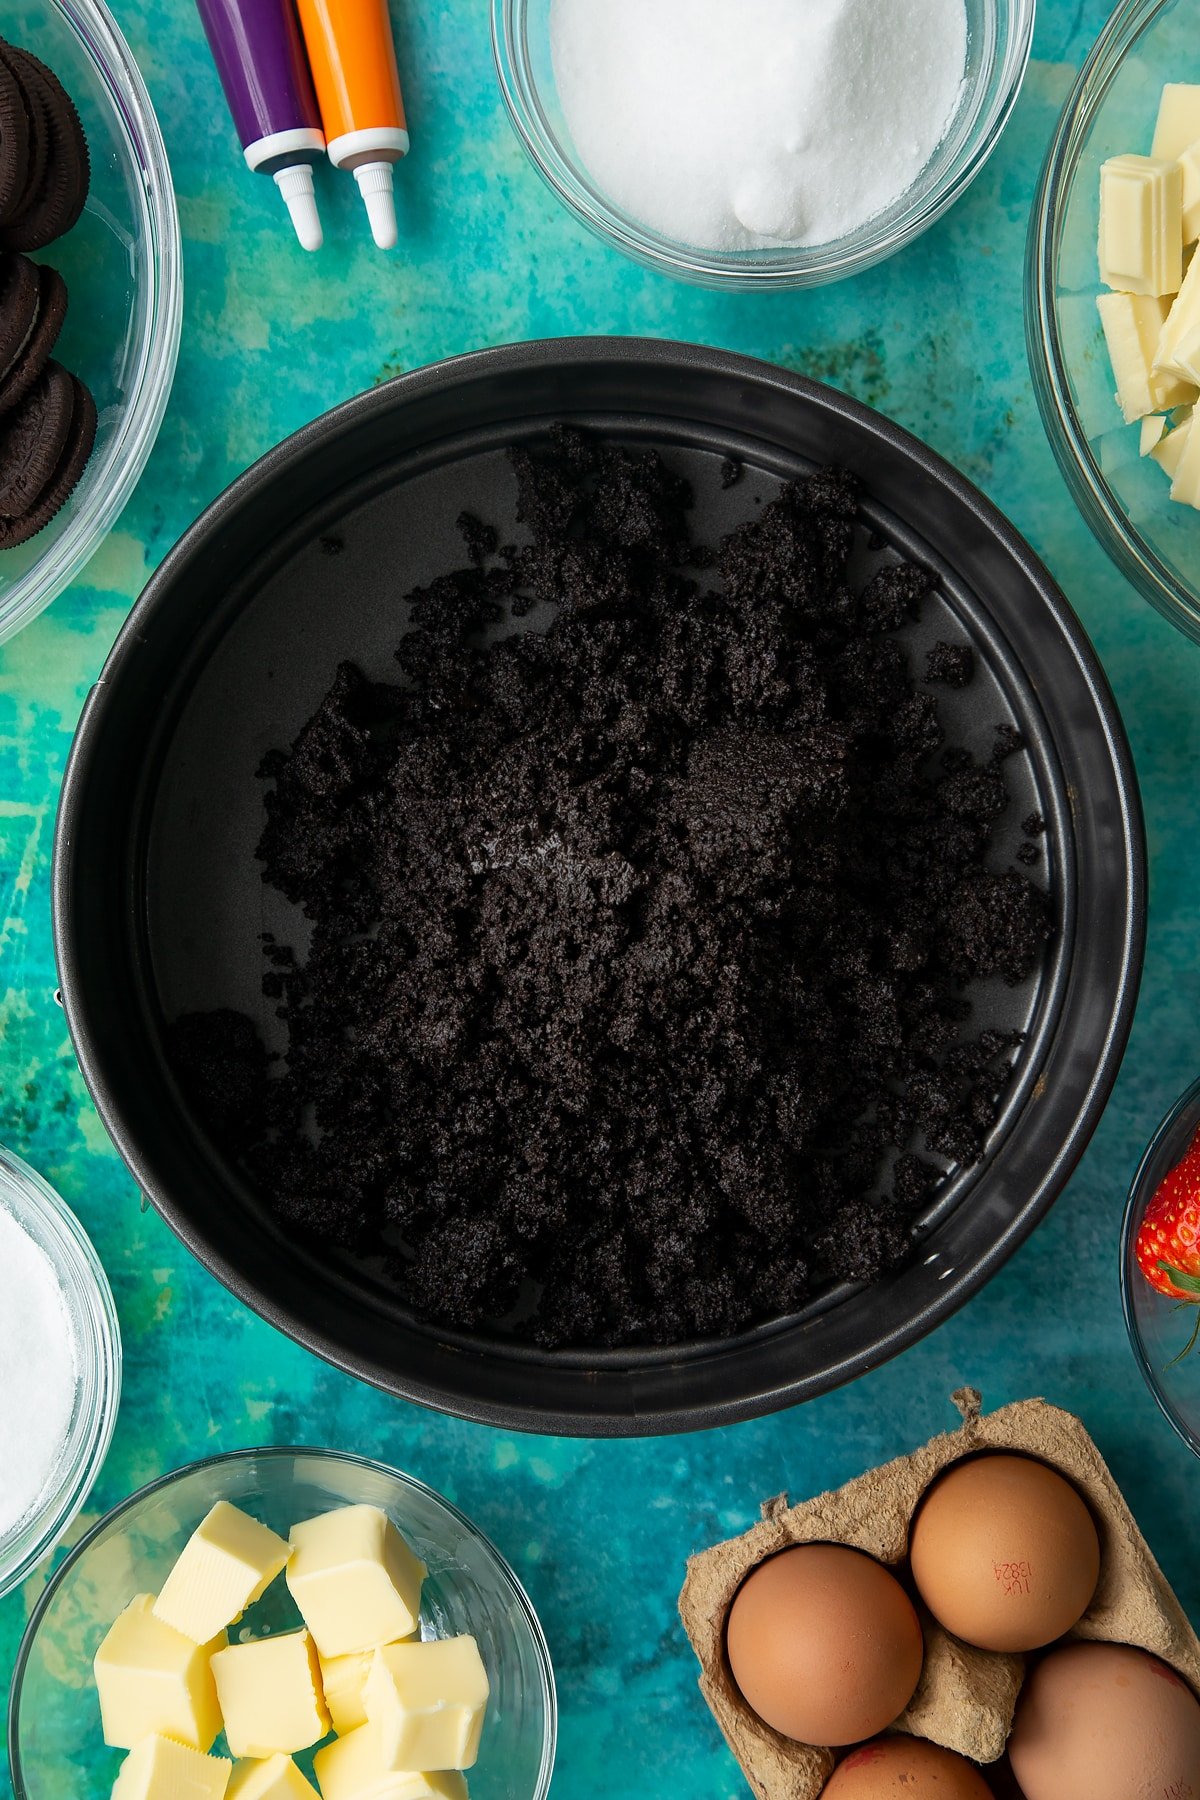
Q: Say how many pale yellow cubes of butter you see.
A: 9